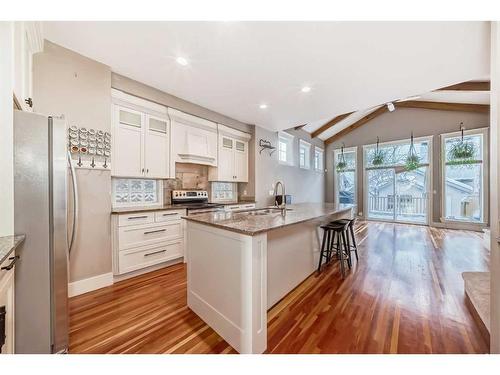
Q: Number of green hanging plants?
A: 4